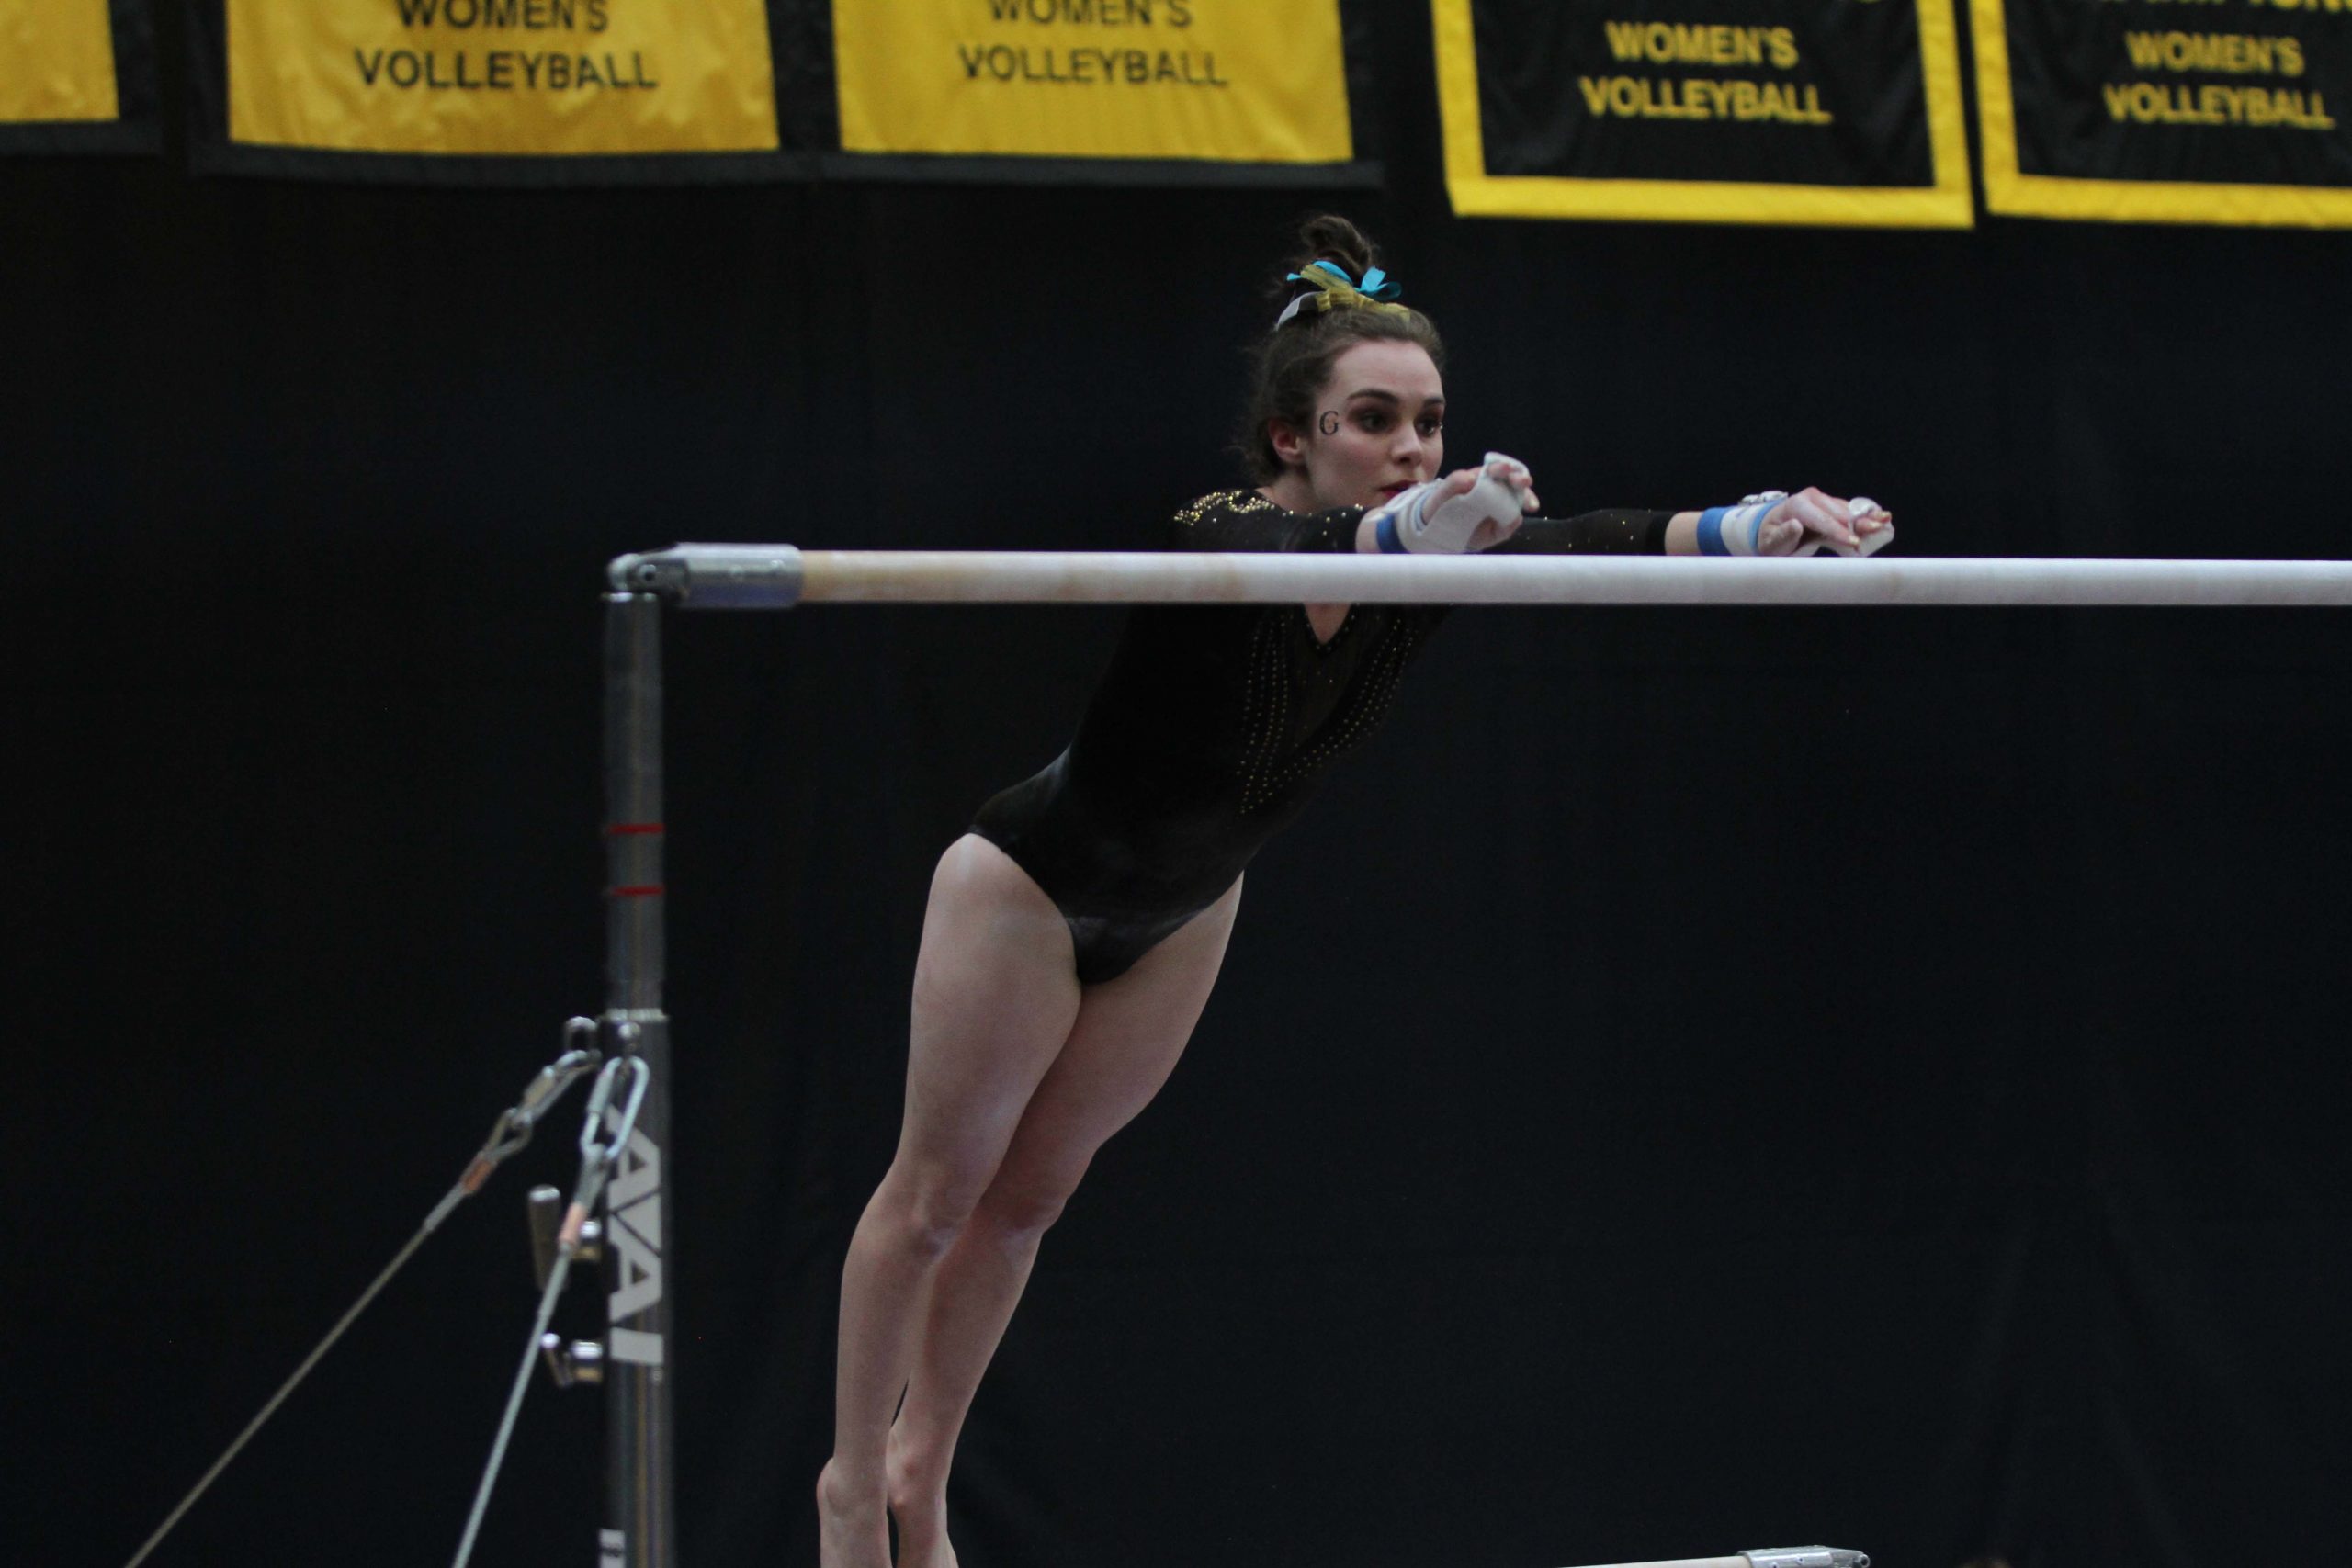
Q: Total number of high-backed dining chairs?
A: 0